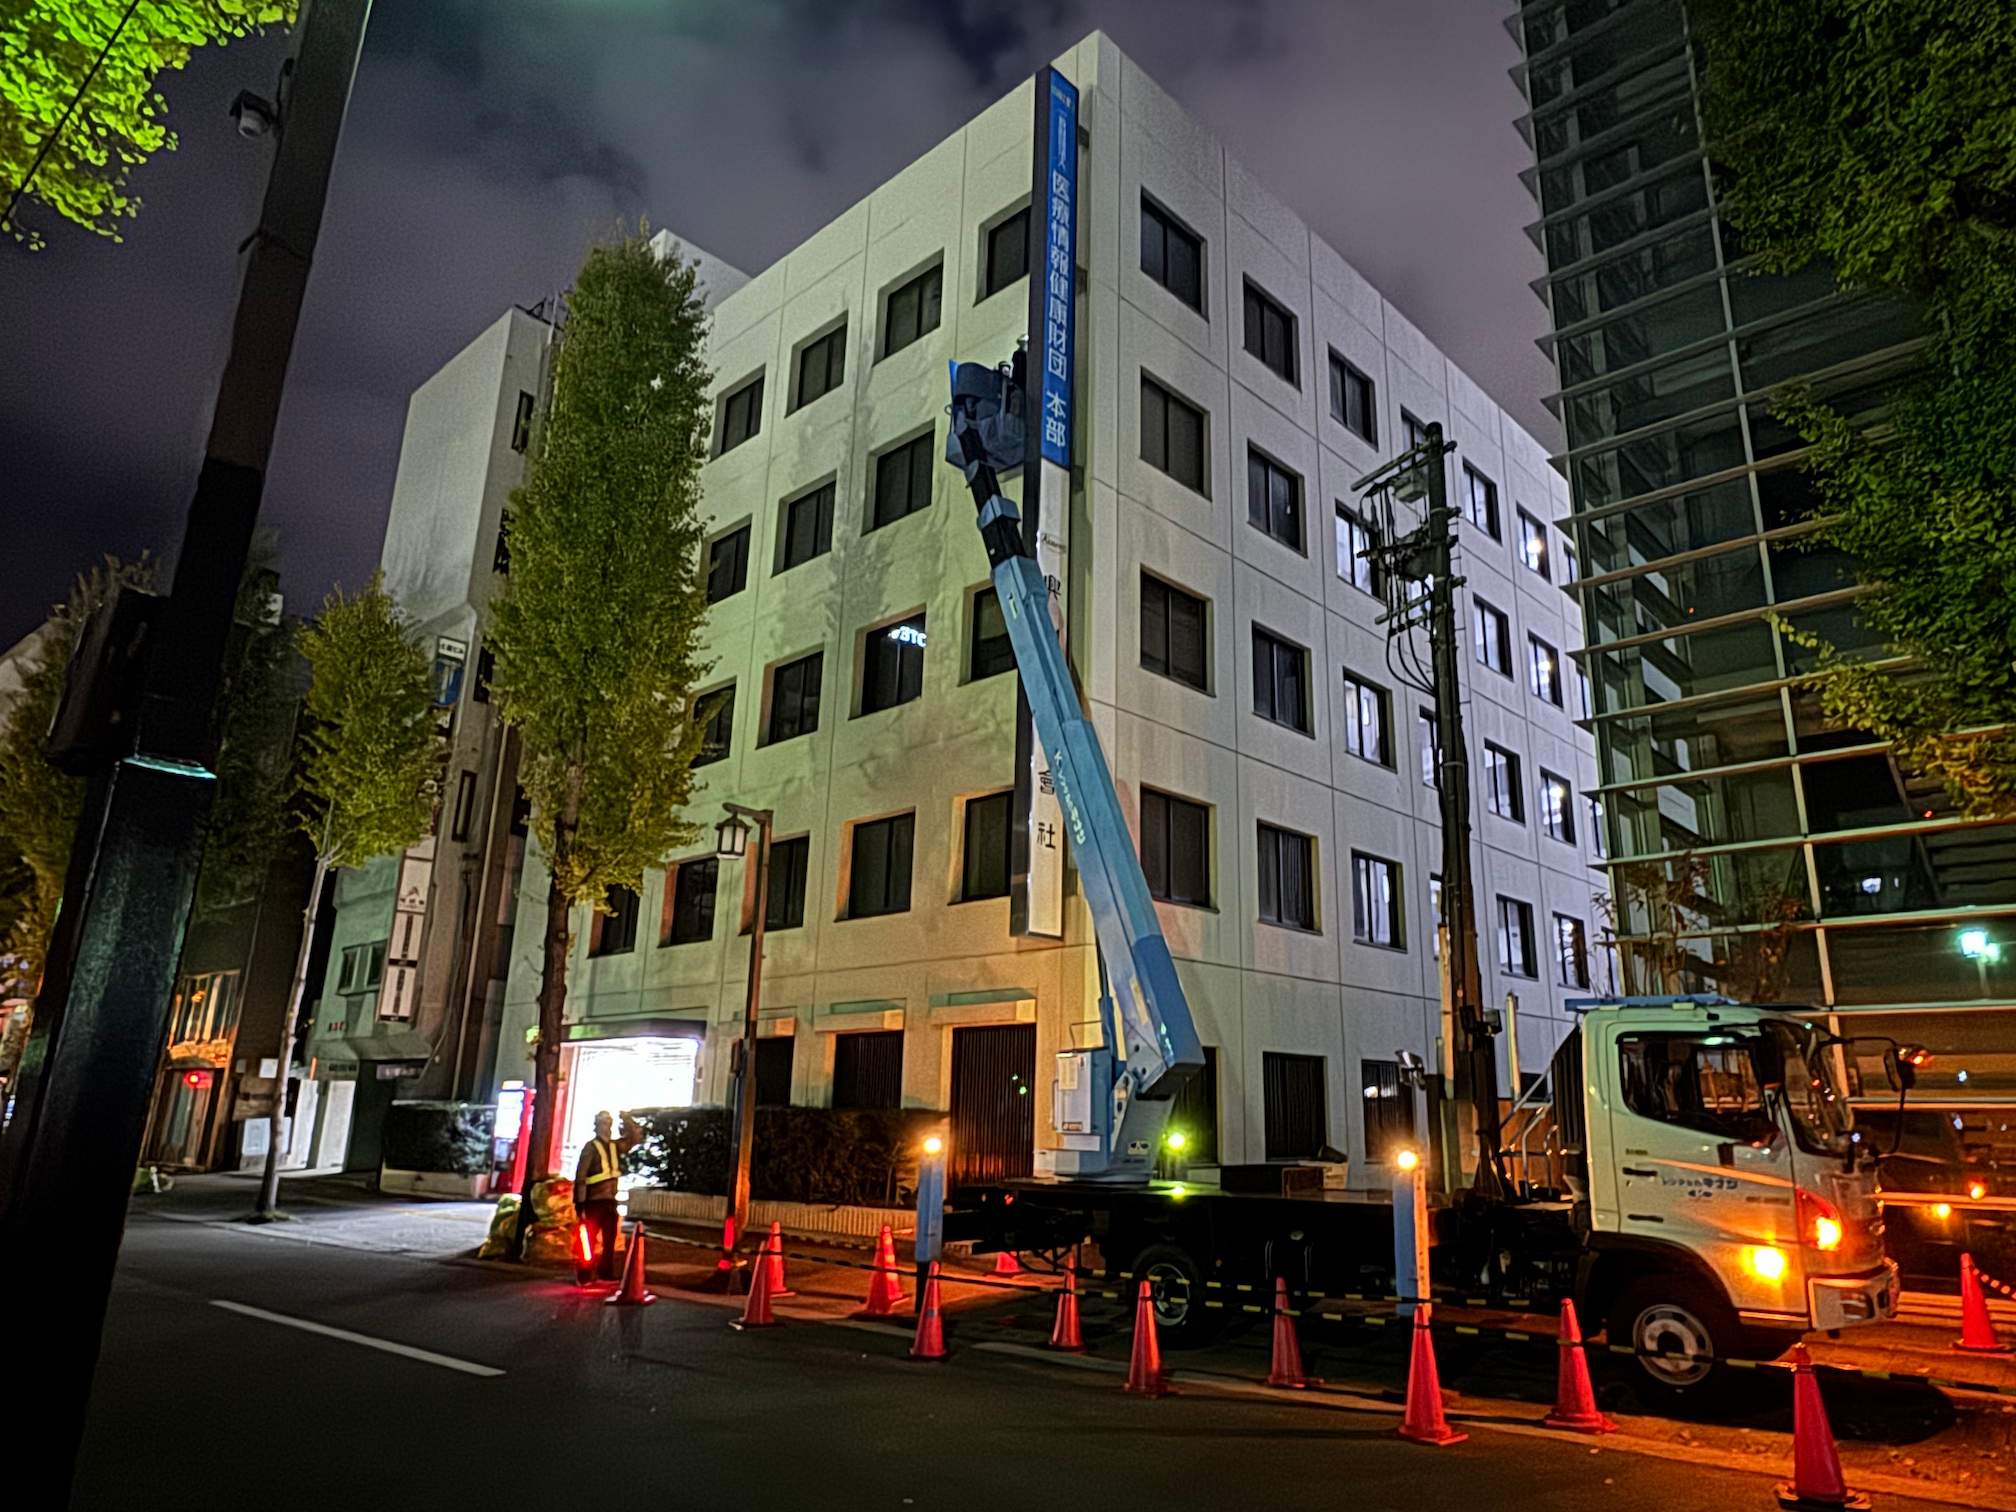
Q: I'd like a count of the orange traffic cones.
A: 14